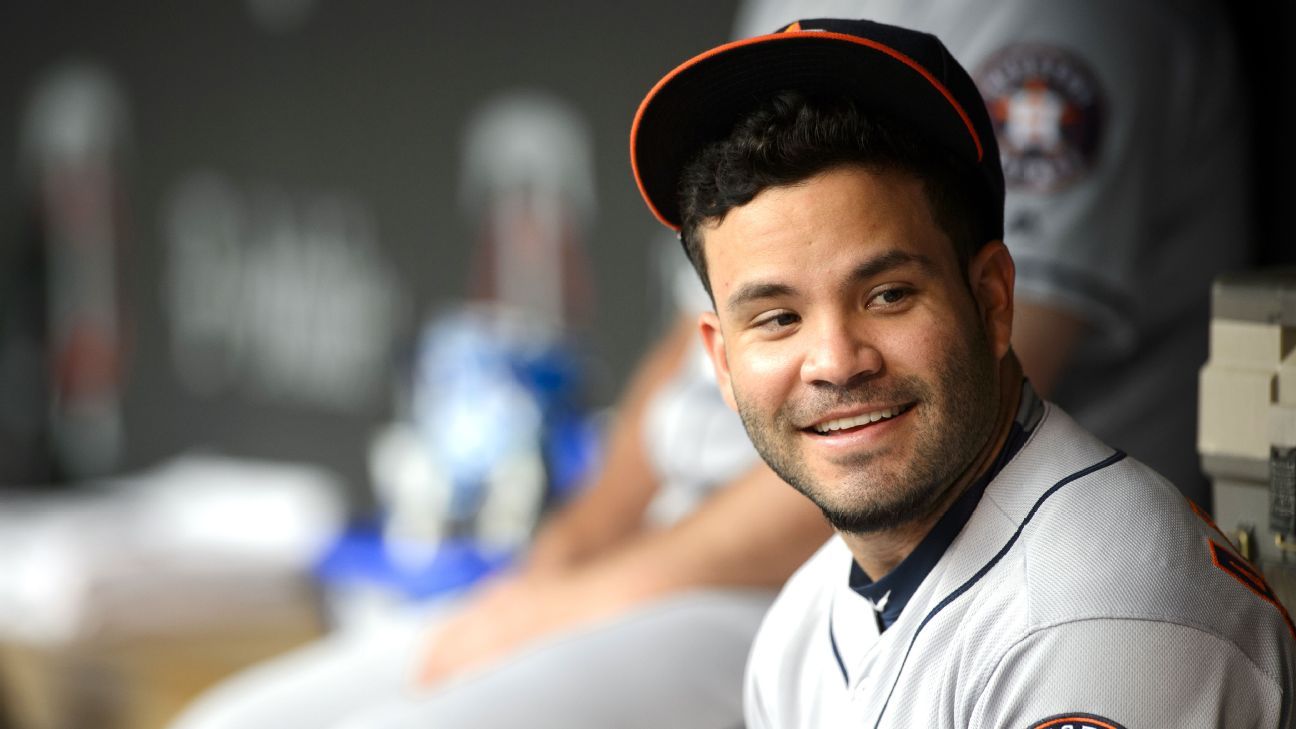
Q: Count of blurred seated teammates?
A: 1